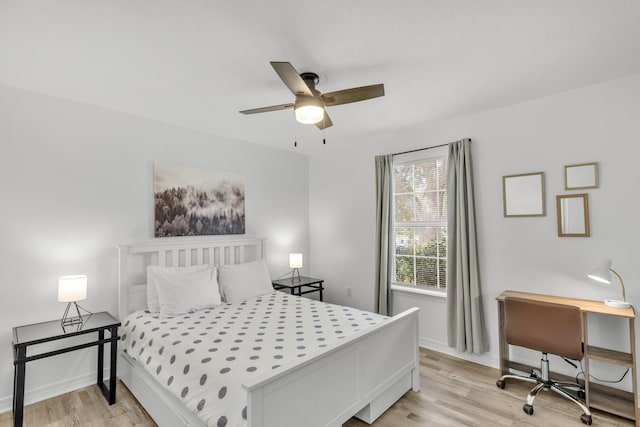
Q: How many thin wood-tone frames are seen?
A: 3